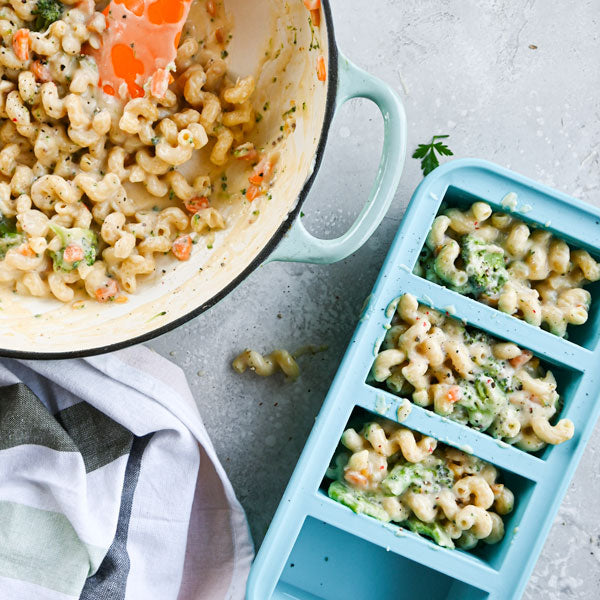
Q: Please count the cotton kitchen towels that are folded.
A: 1